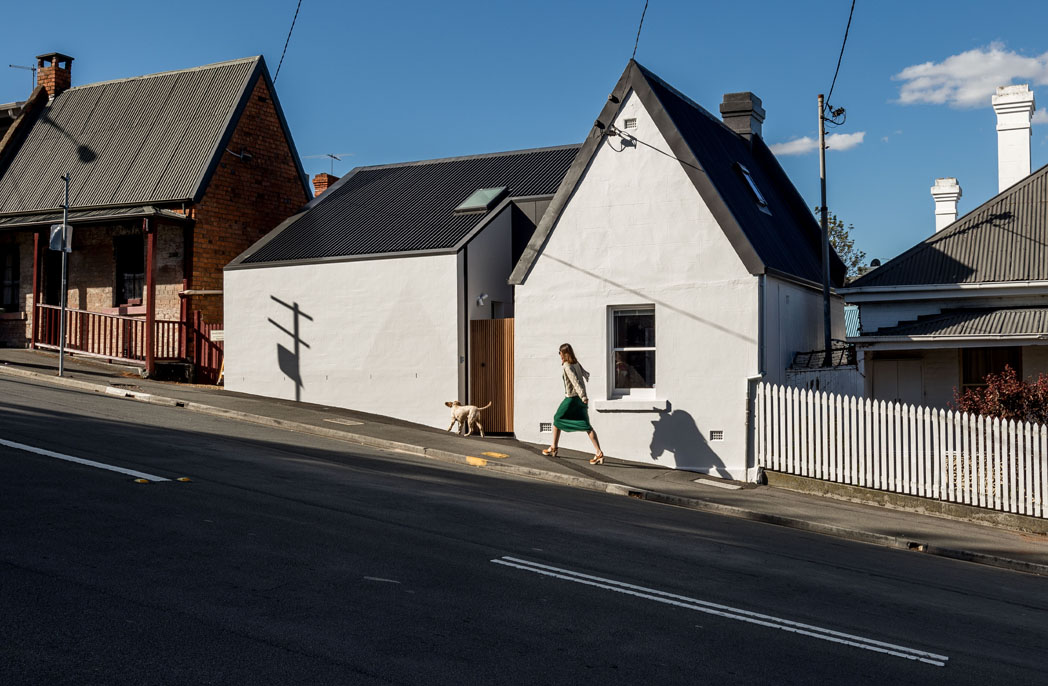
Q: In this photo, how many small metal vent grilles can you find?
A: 3